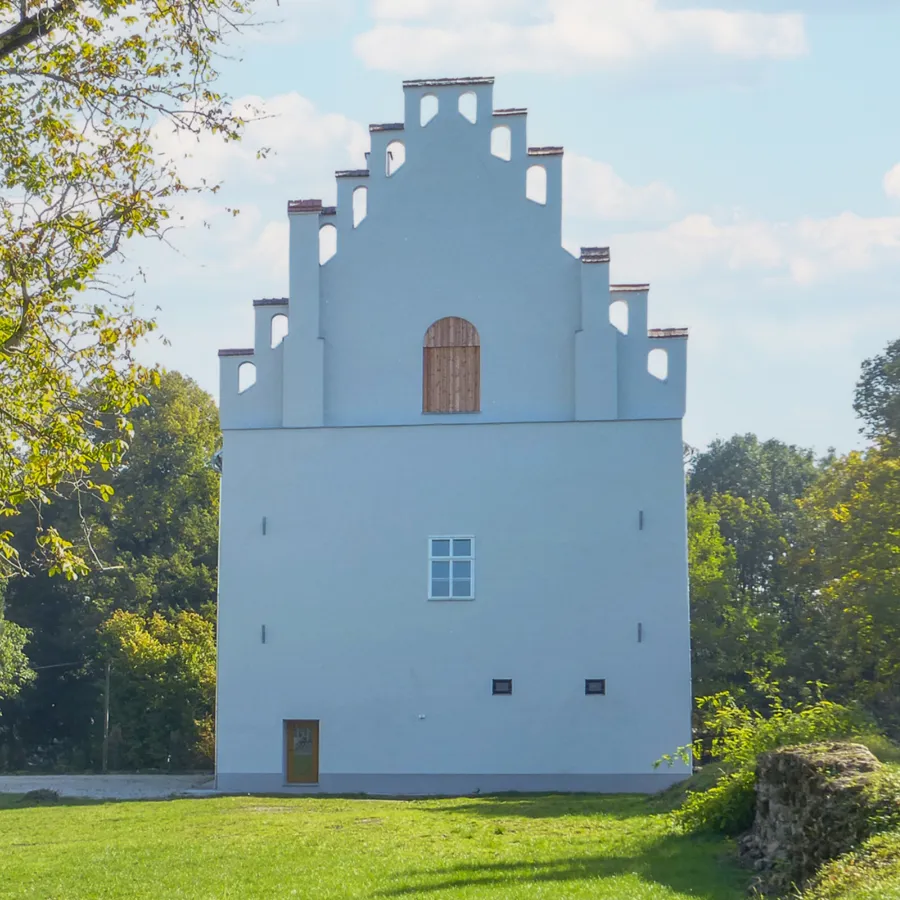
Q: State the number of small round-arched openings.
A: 11